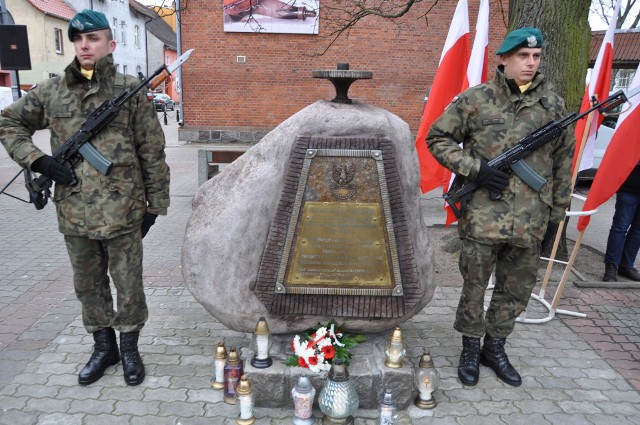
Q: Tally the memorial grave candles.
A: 9